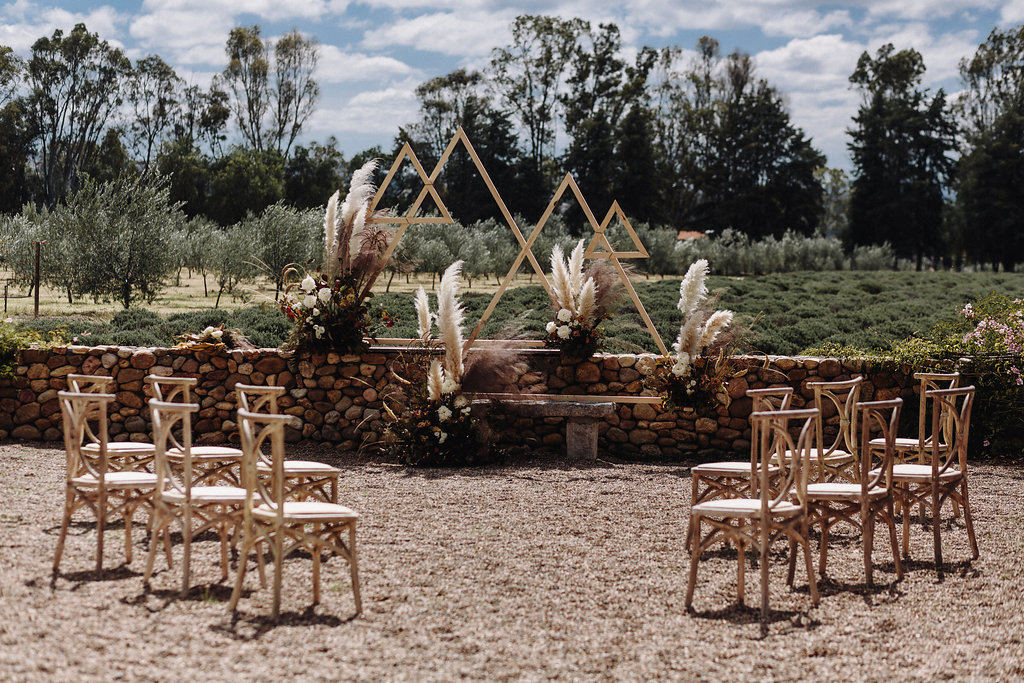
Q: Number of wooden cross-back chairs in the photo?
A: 12